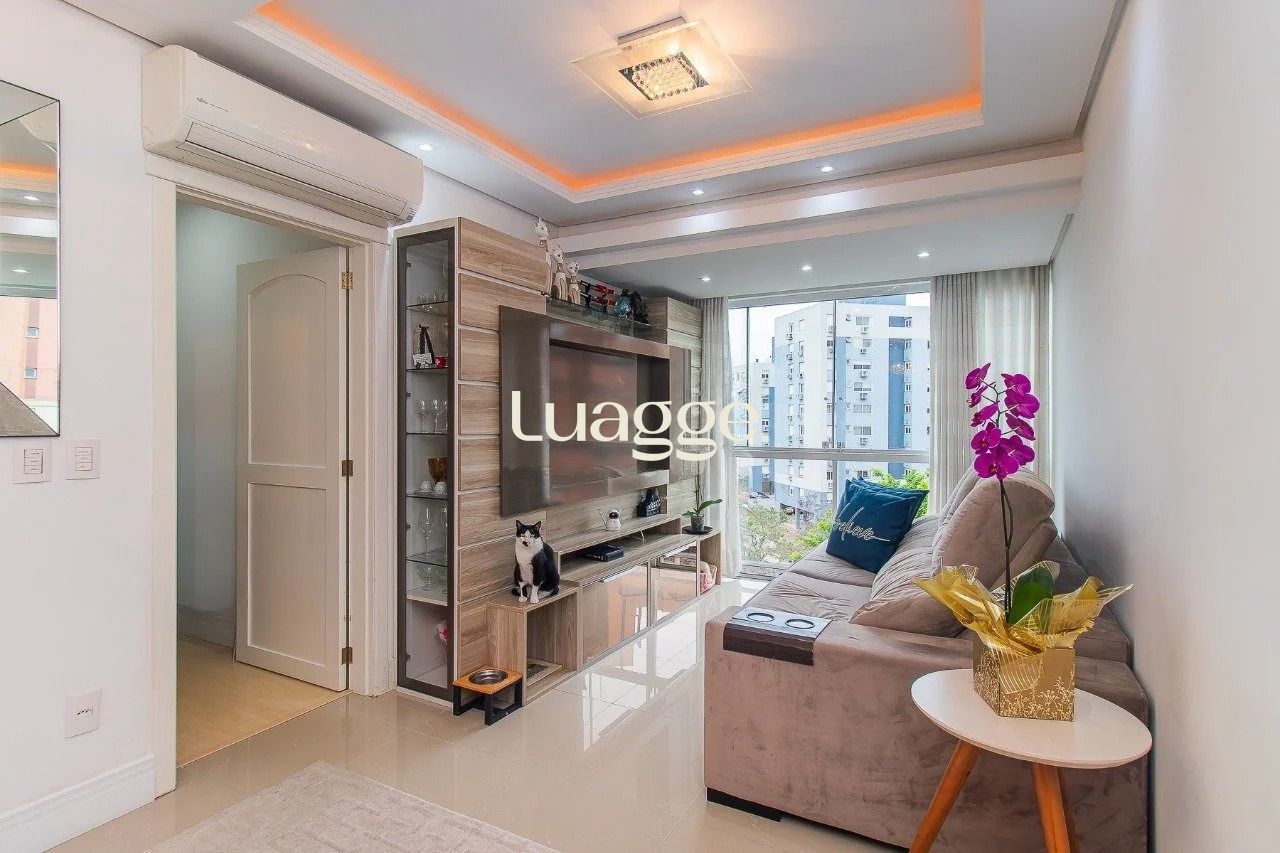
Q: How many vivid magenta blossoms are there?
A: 9